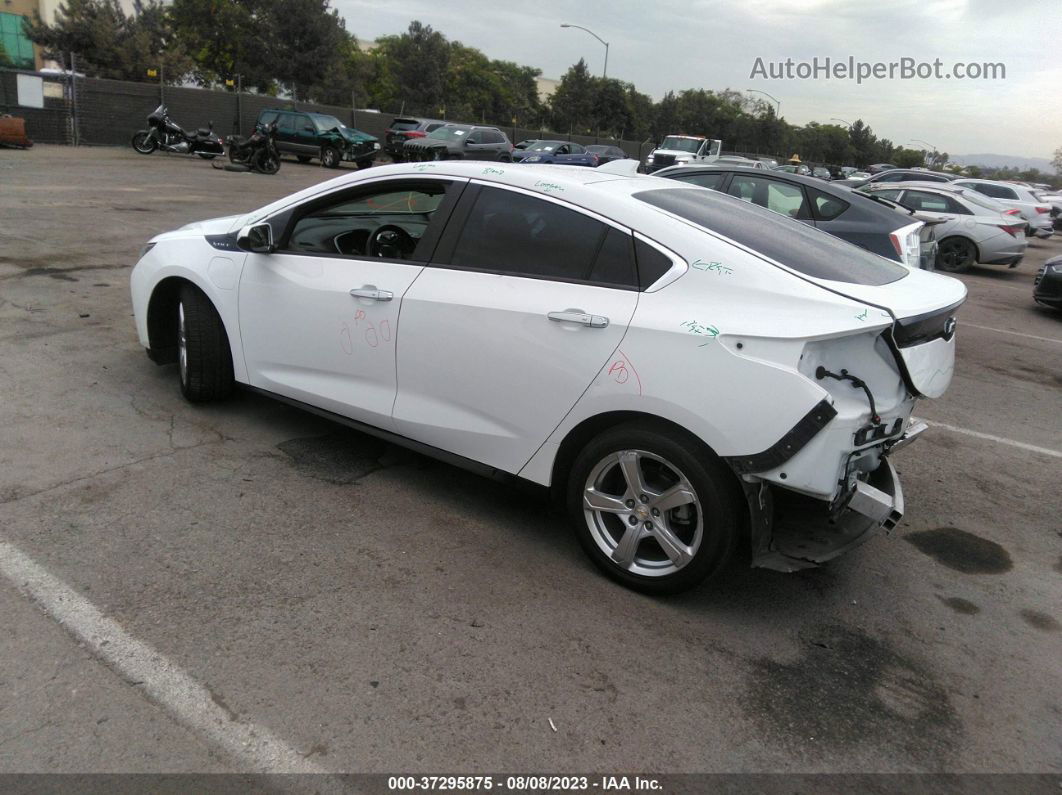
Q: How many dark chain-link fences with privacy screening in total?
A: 1